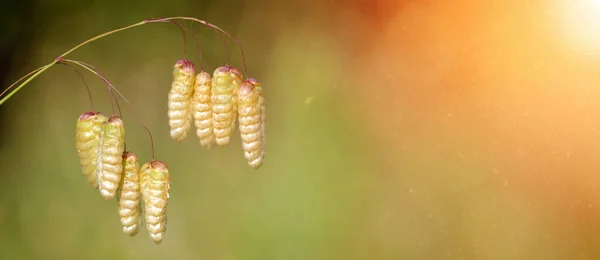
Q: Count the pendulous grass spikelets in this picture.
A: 8